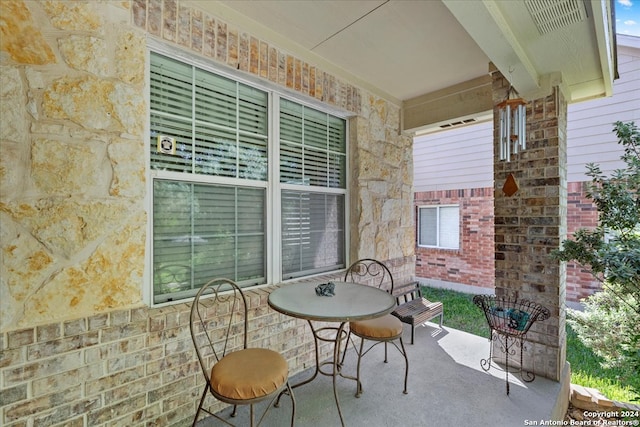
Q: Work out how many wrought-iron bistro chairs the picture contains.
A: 2